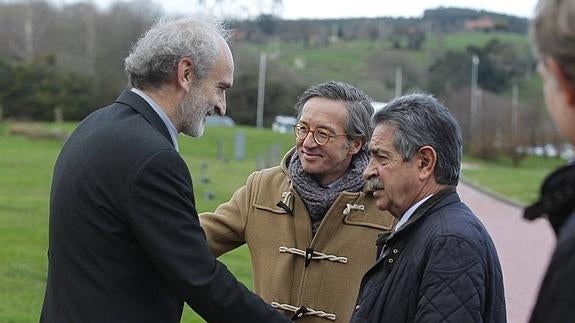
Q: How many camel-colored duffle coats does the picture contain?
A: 1